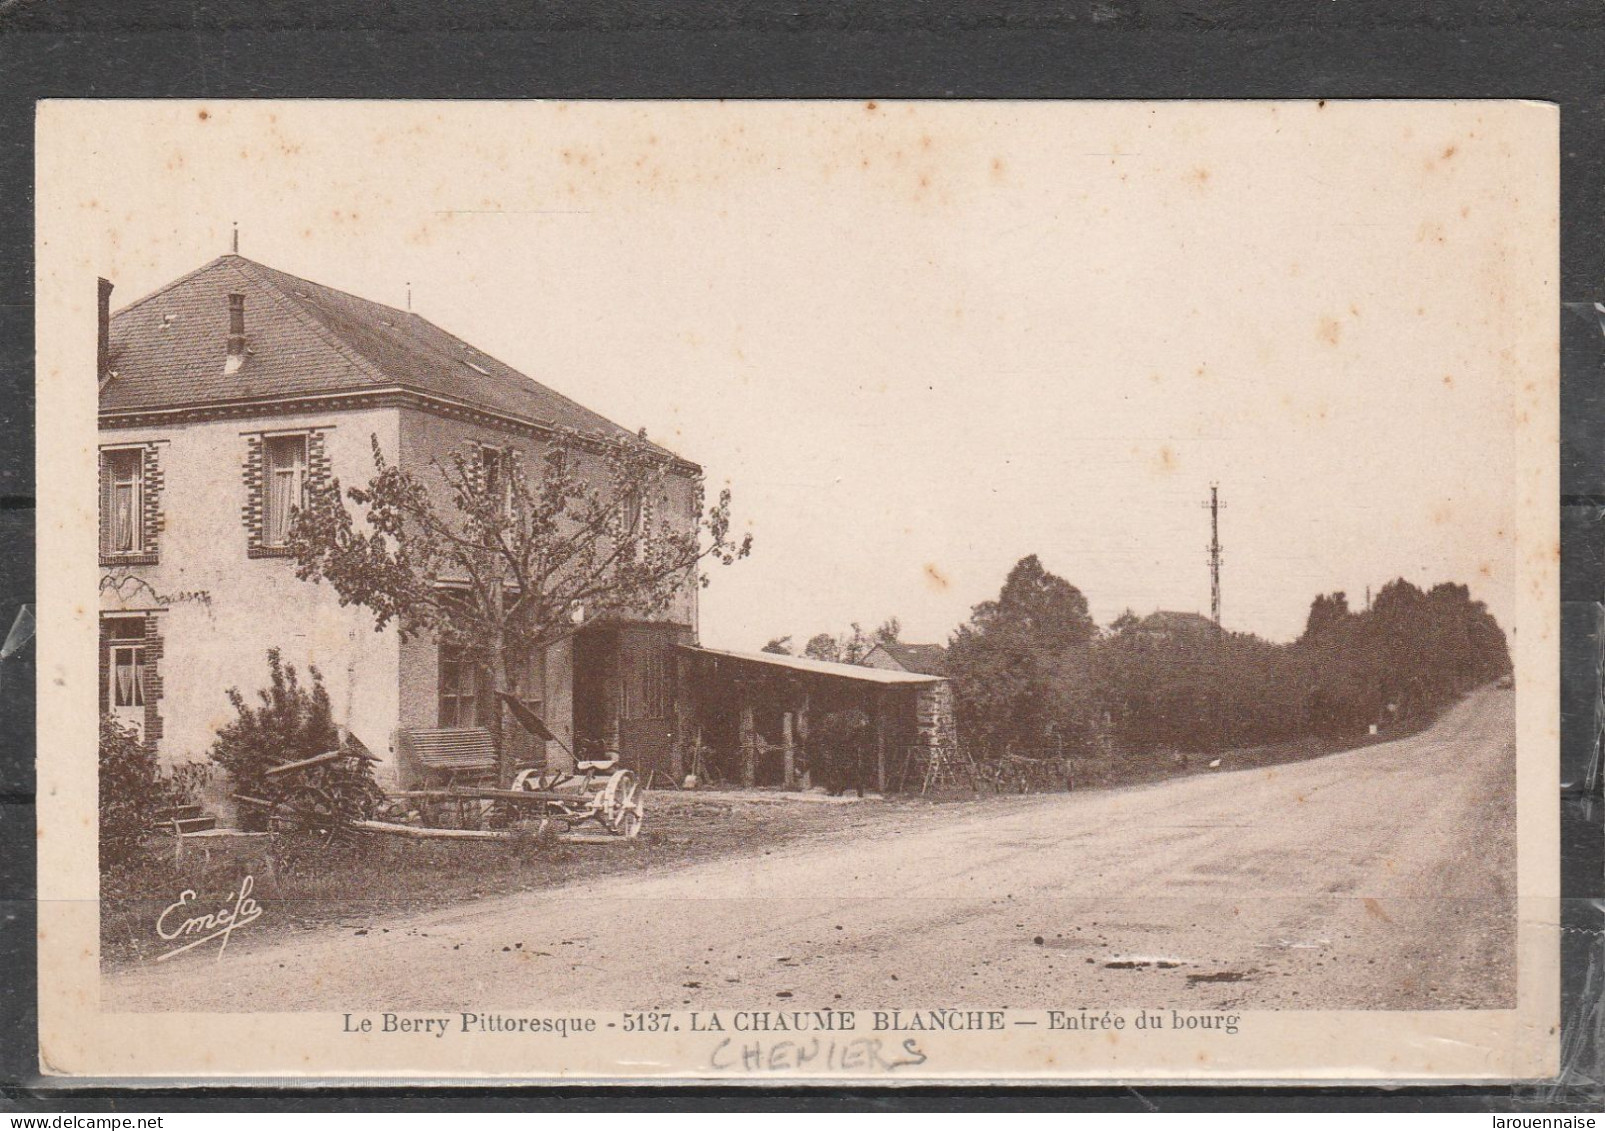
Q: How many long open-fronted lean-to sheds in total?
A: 1